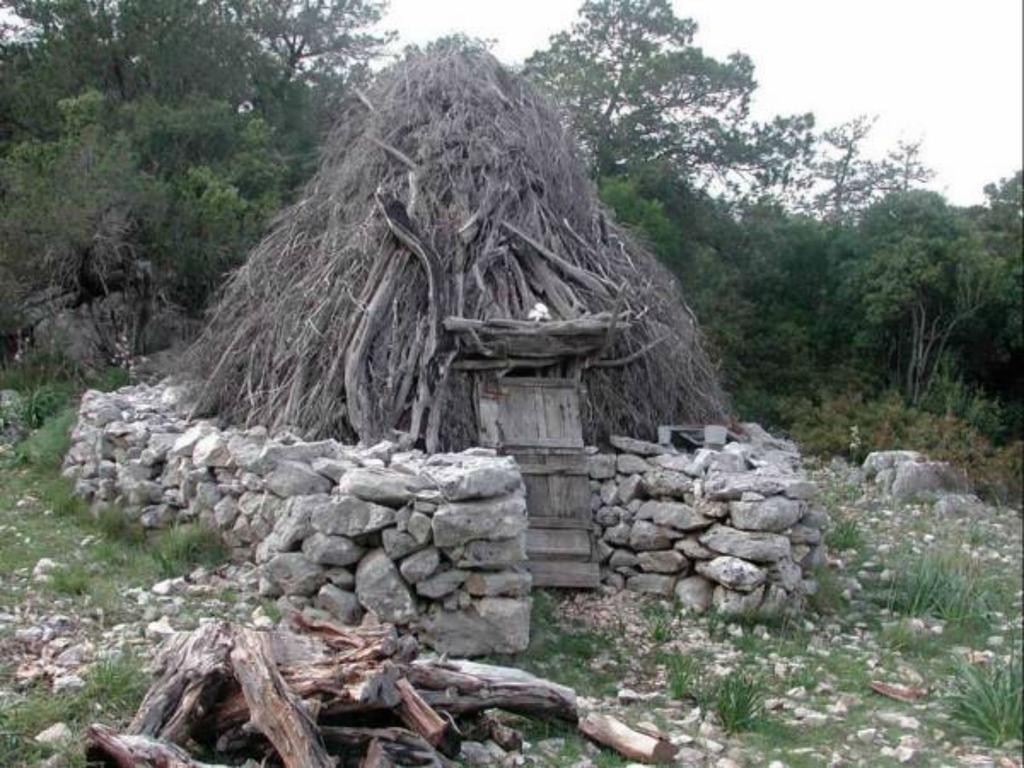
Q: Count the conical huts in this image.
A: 1